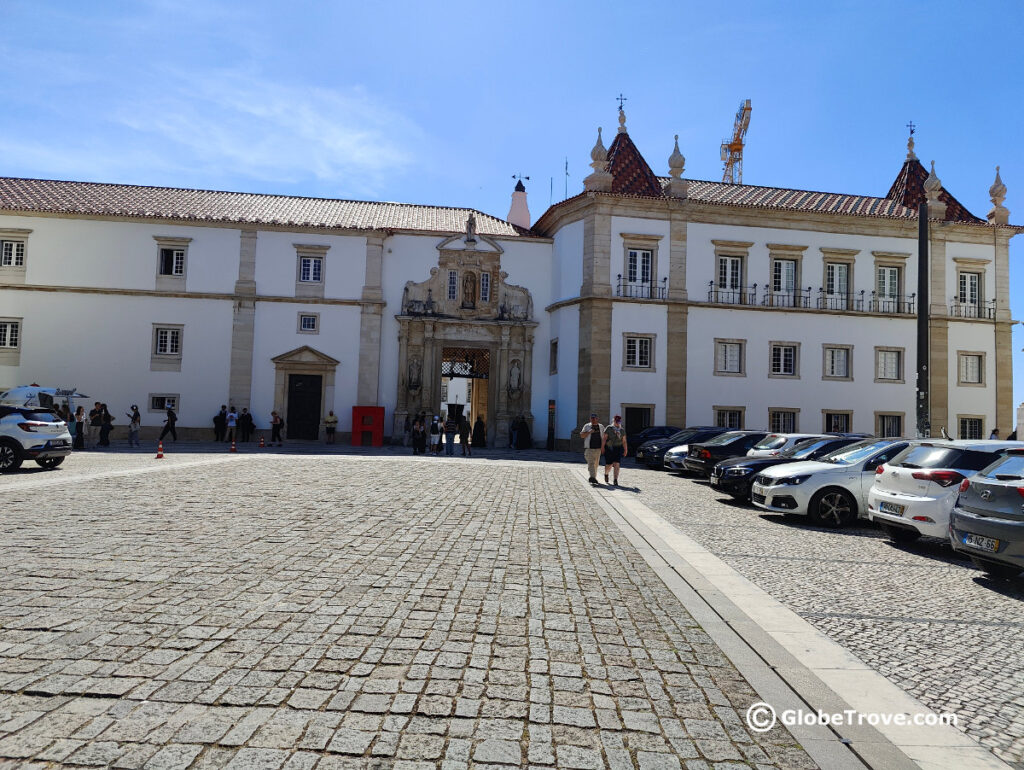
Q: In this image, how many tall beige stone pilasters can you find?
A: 6